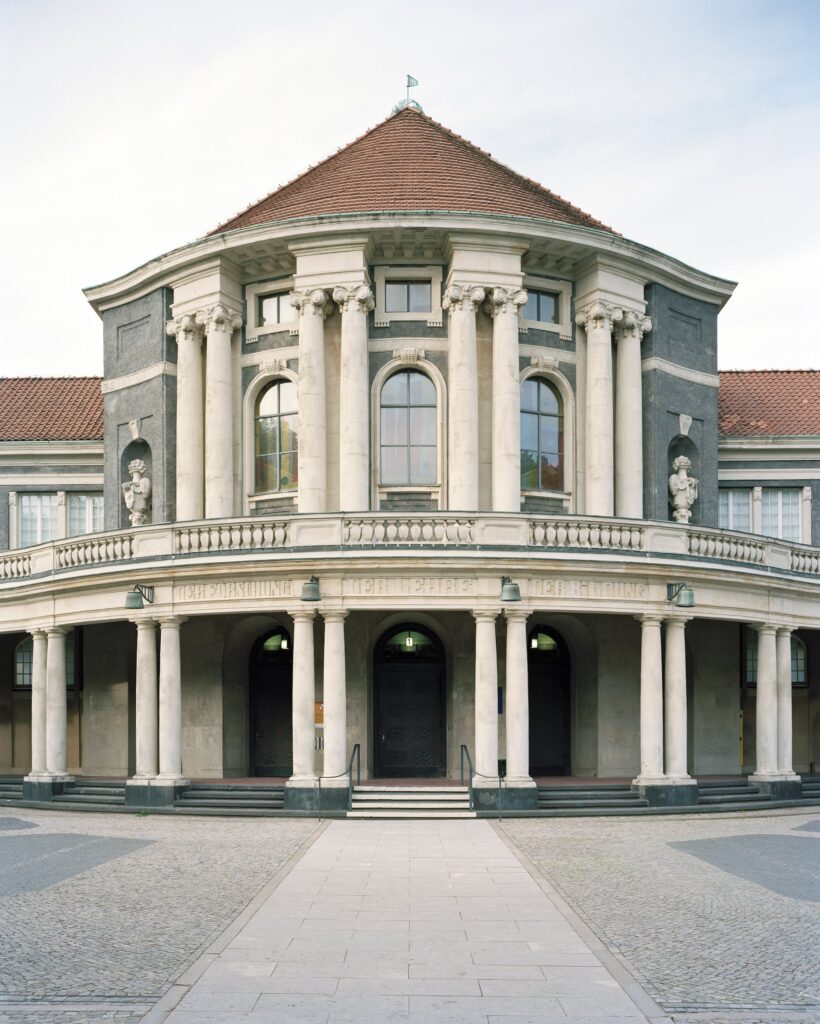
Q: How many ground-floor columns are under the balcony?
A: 12